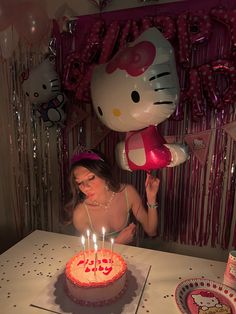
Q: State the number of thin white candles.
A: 6